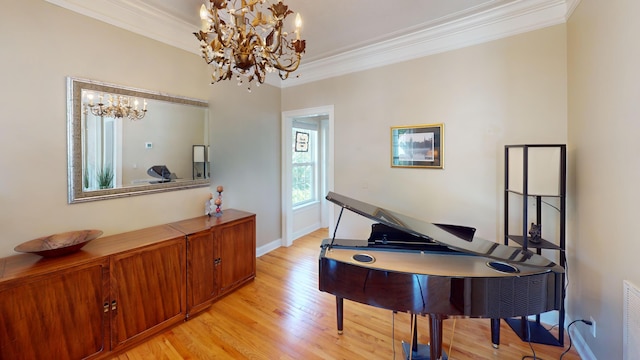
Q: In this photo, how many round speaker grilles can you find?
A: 2